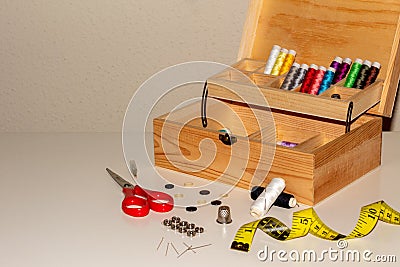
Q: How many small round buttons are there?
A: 8